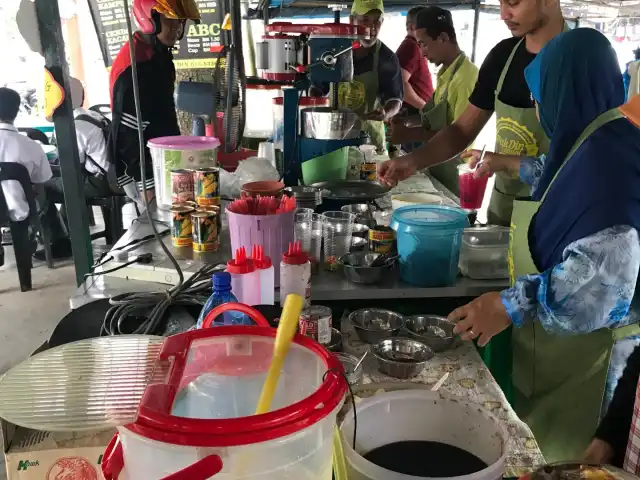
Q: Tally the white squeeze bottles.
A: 3